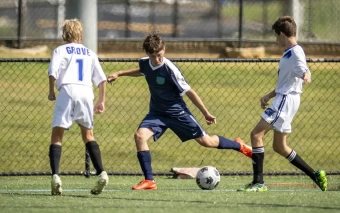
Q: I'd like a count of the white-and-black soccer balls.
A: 1